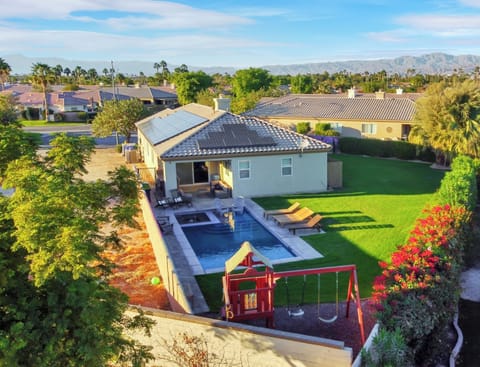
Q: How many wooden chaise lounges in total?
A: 3